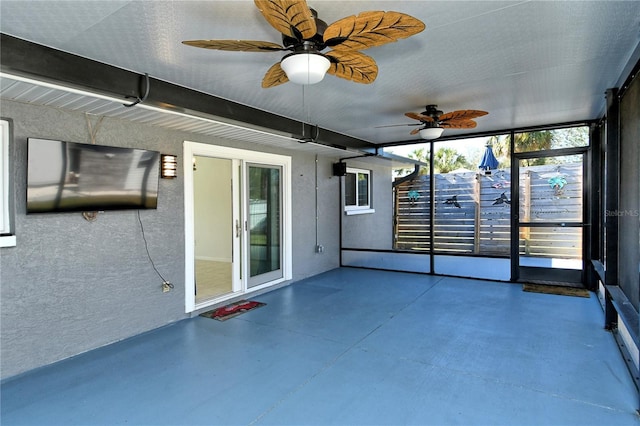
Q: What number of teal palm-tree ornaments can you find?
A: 2